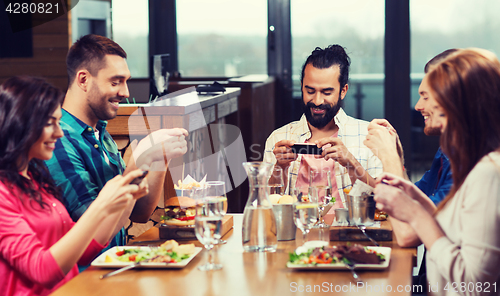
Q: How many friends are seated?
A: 5